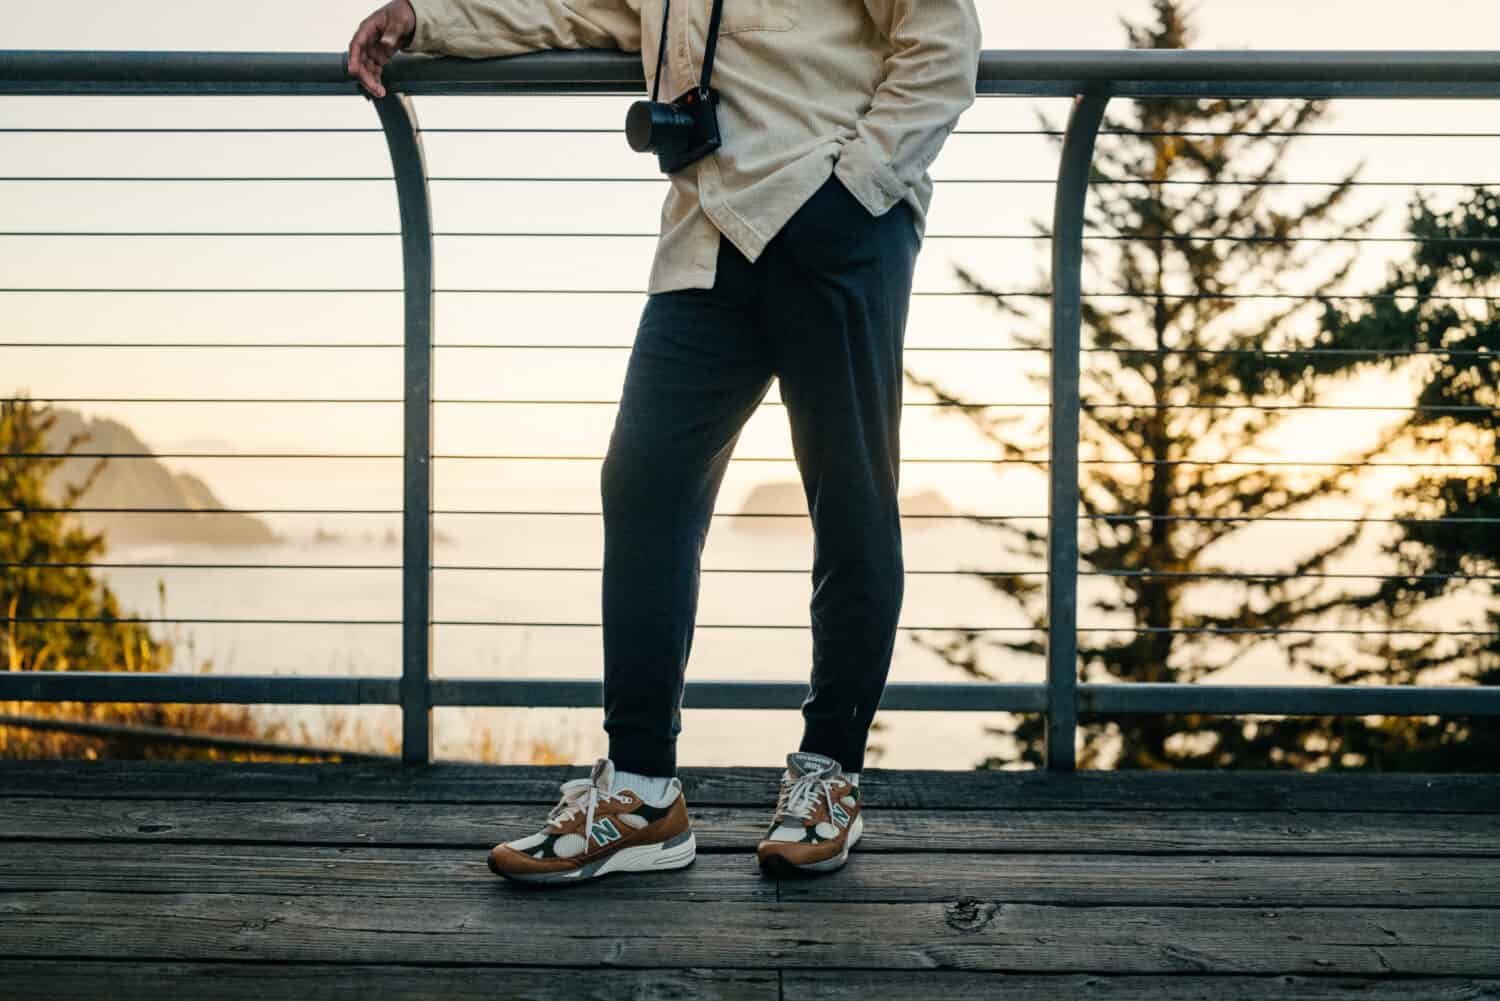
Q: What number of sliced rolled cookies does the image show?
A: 0